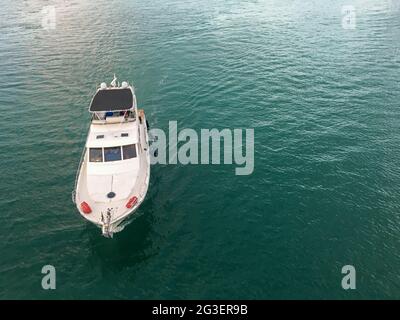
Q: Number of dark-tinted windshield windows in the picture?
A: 3